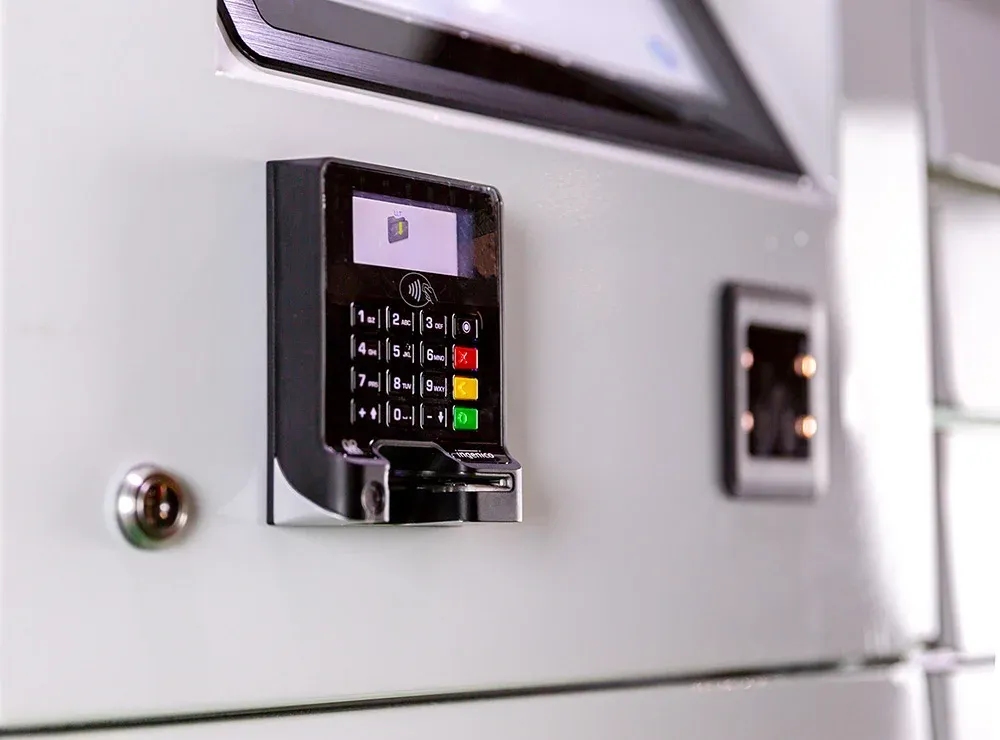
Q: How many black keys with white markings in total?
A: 13